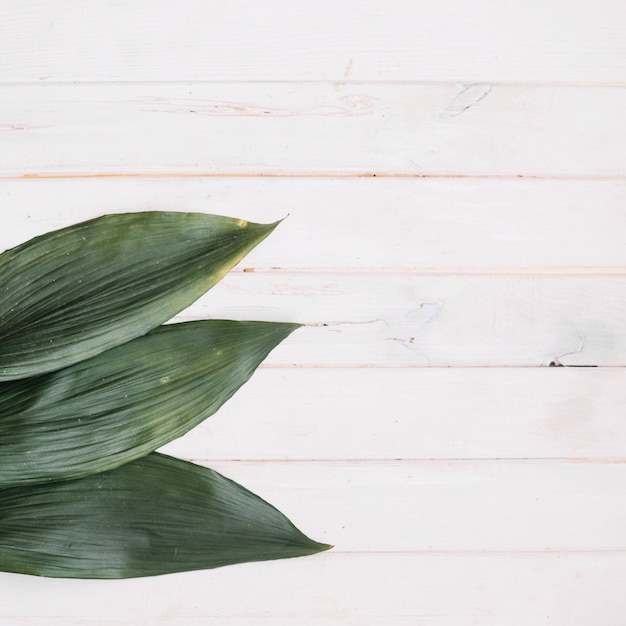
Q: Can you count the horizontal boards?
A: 7